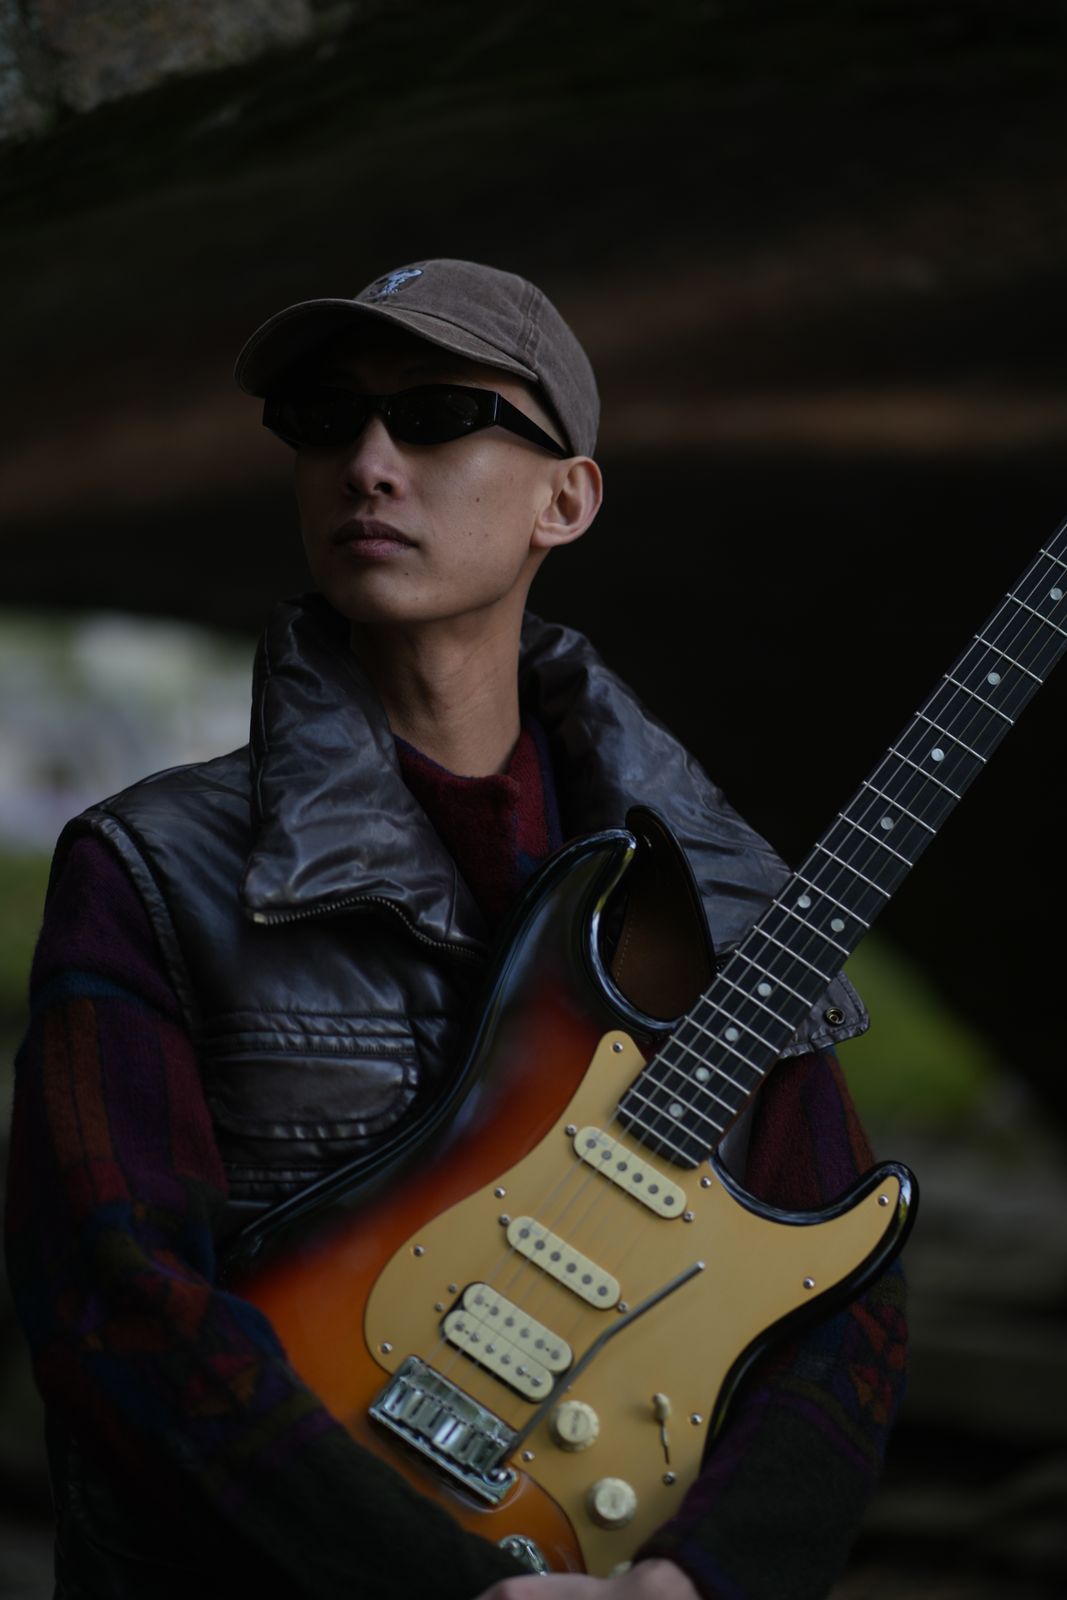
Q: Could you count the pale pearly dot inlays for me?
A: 10